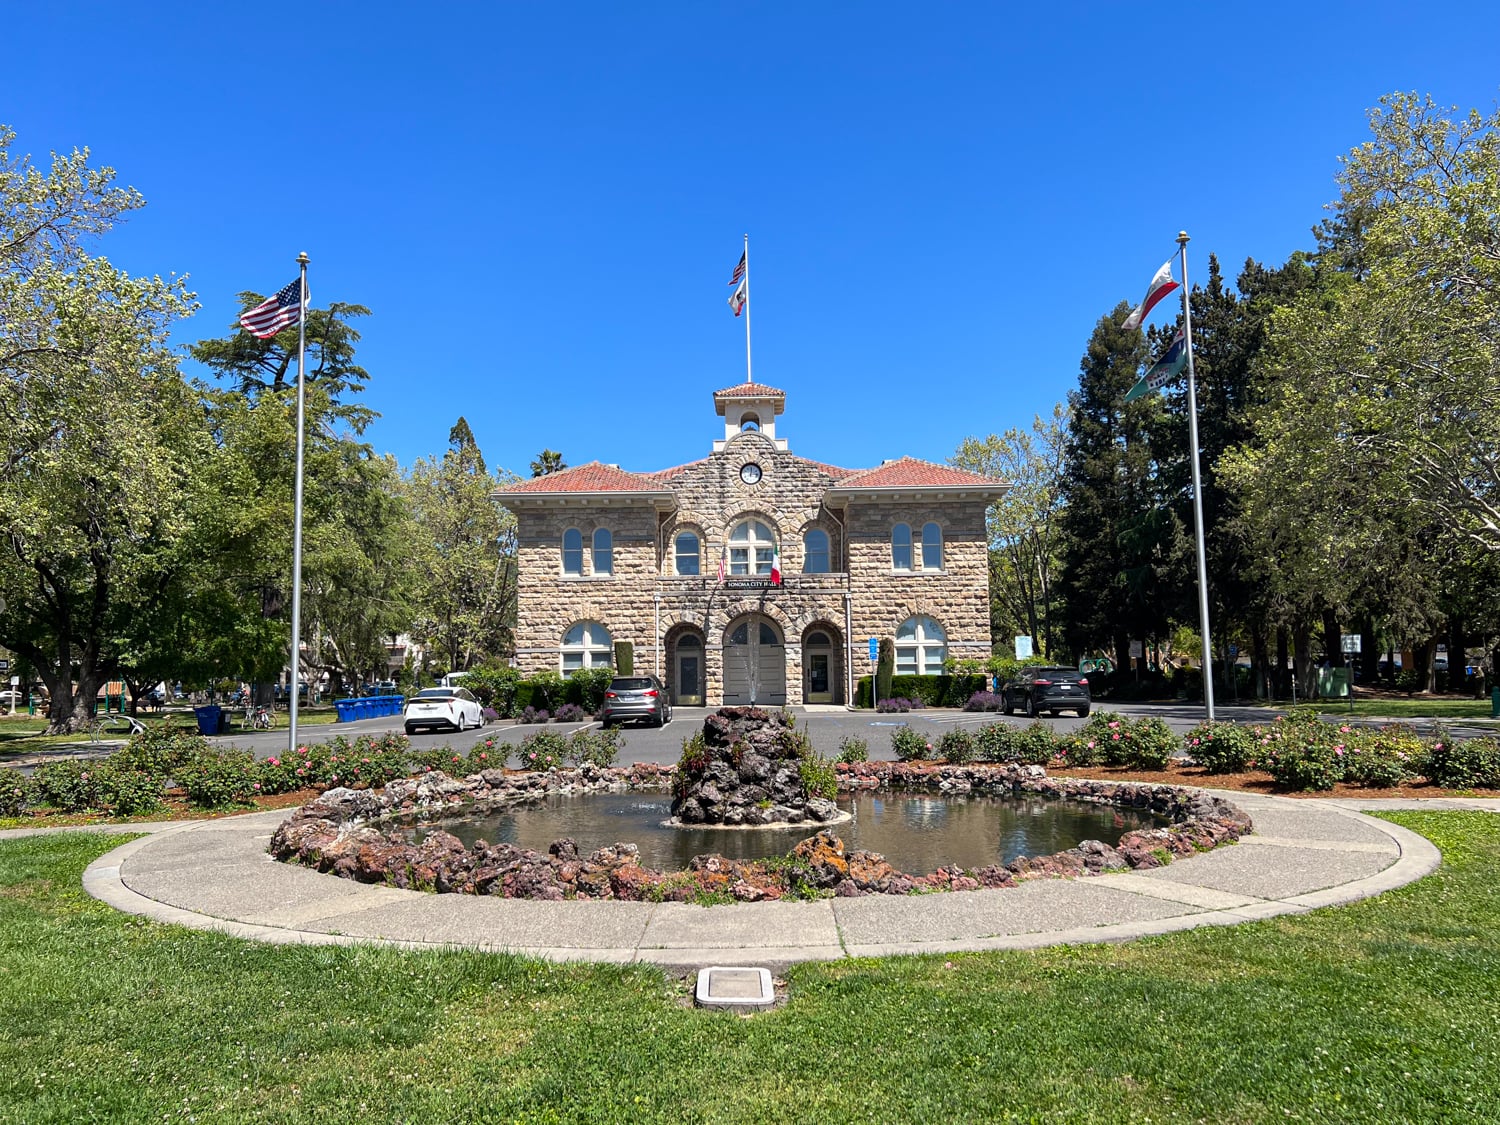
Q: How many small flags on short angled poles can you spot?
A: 2